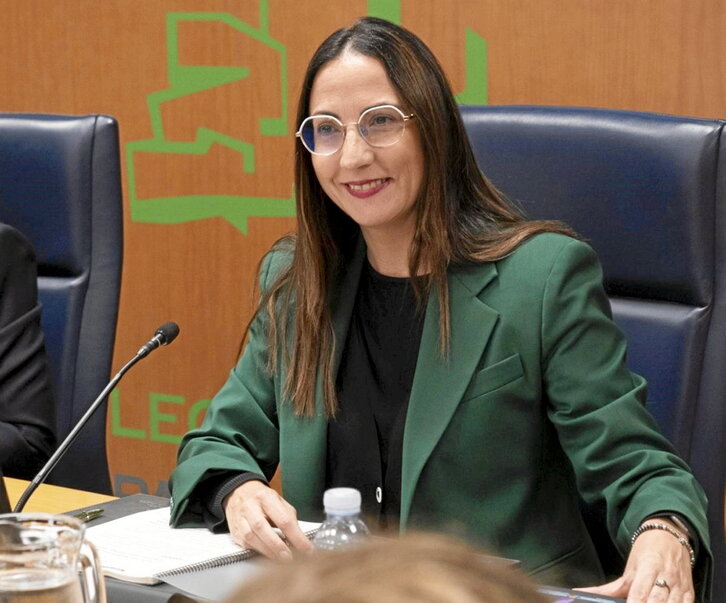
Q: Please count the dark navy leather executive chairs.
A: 2